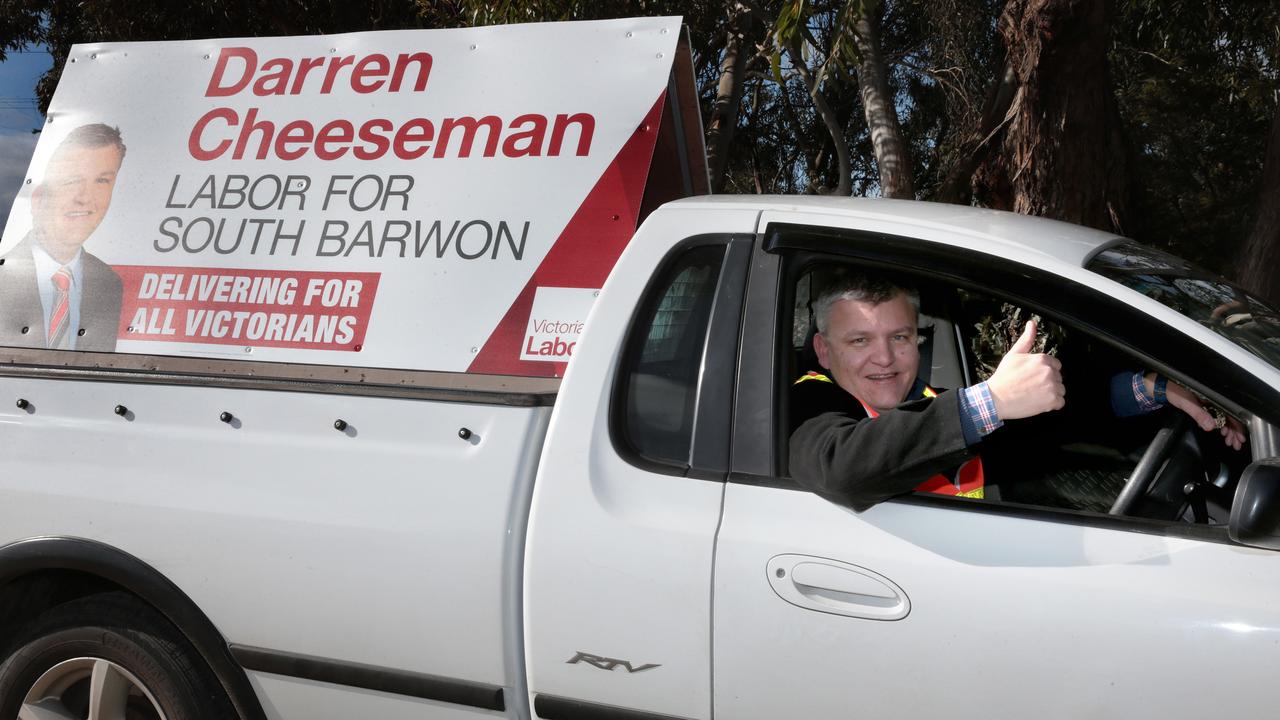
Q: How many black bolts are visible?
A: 5